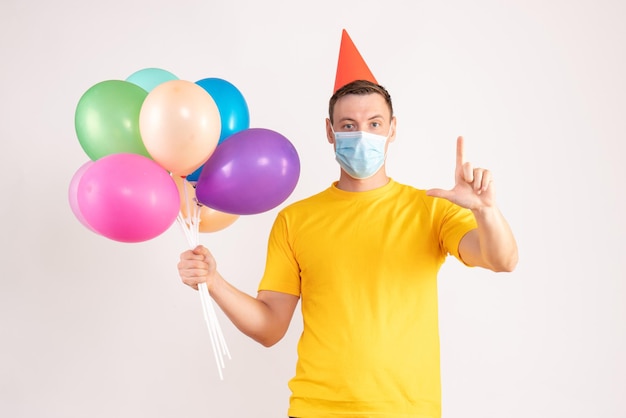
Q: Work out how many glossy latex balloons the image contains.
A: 8